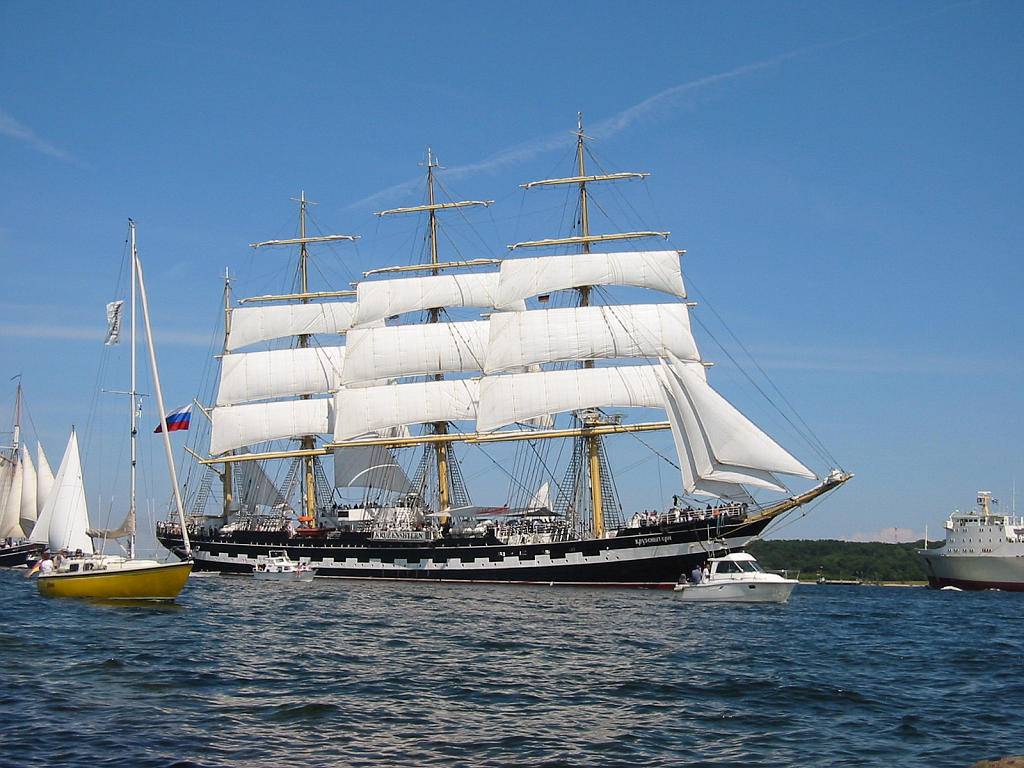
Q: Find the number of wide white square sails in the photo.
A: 9